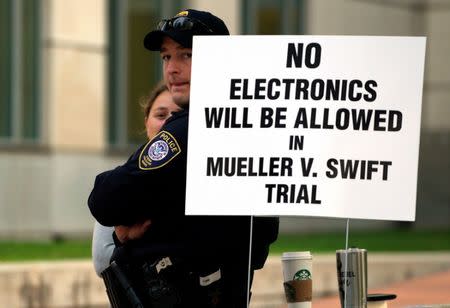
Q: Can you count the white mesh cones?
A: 0